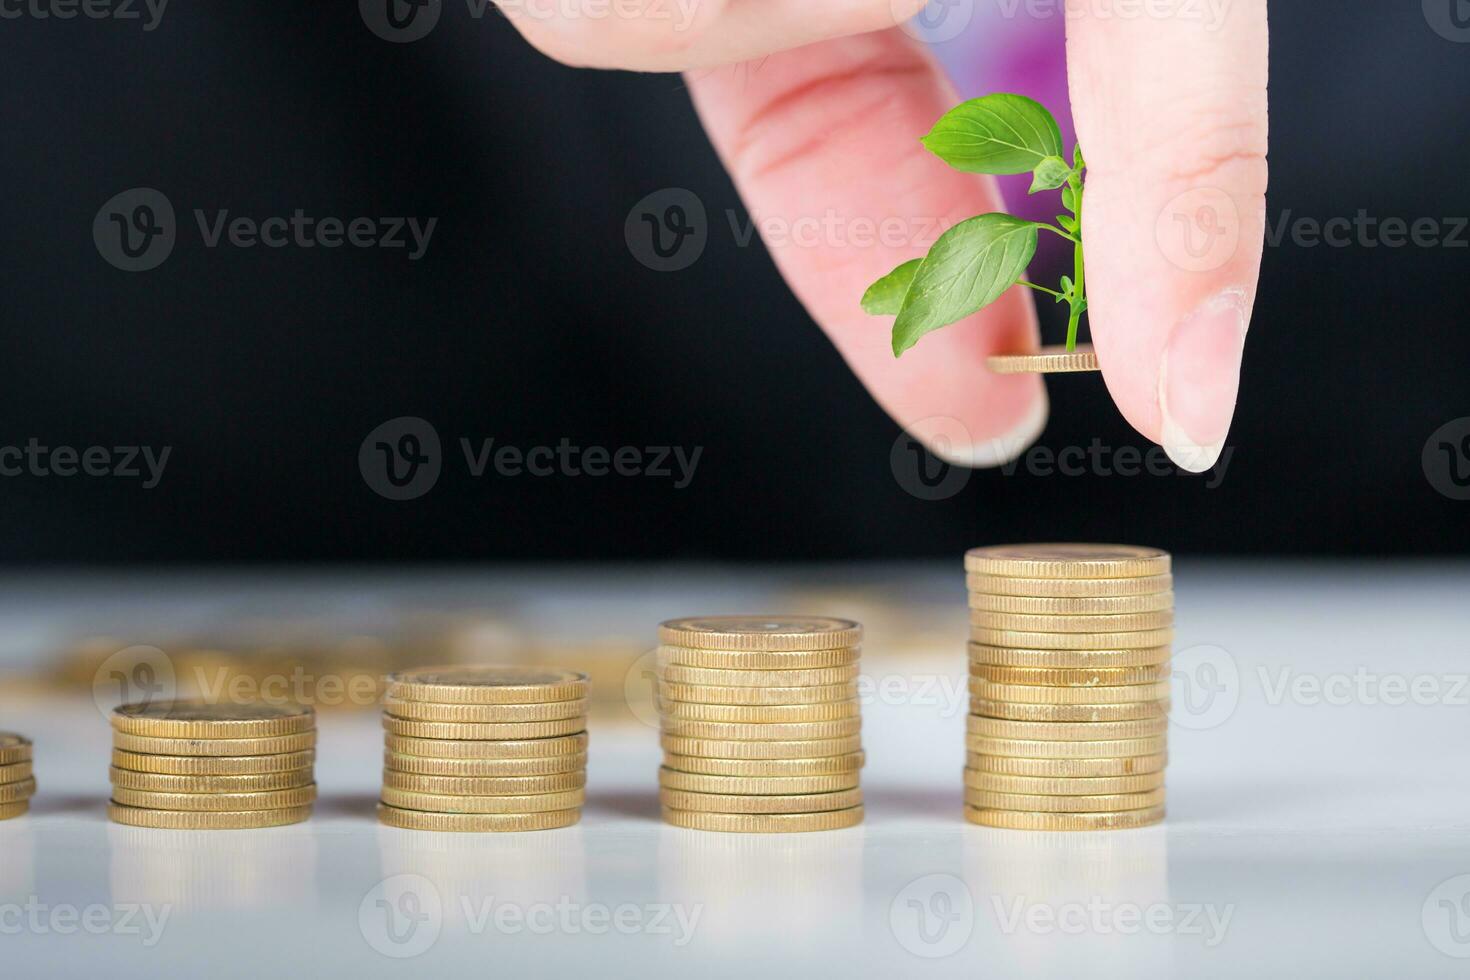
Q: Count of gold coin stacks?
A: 5